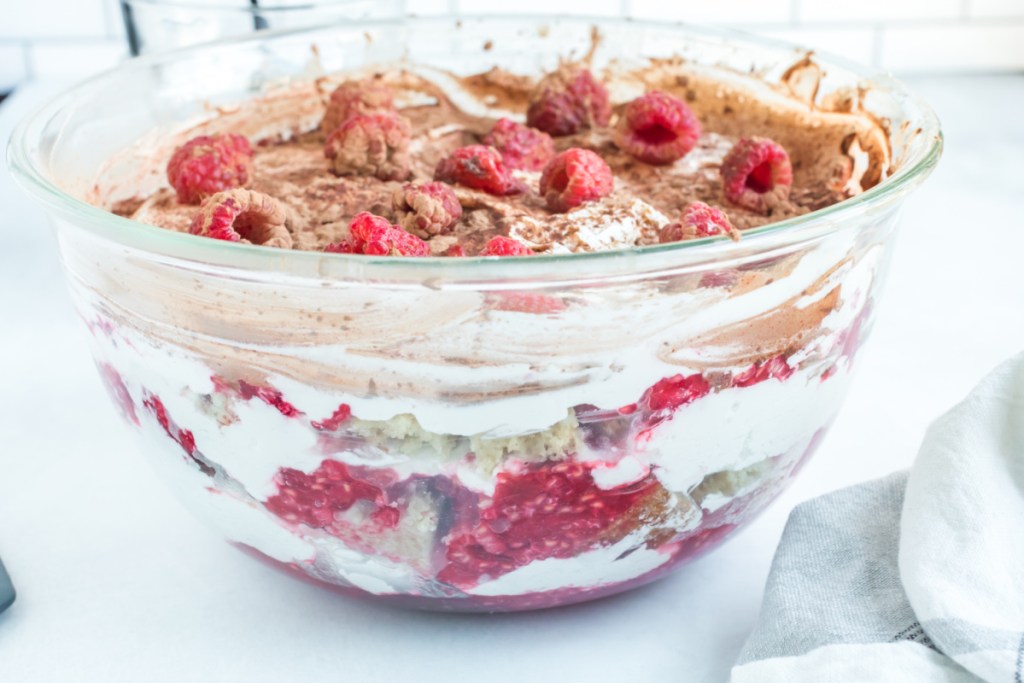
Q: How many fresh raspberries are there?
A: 14